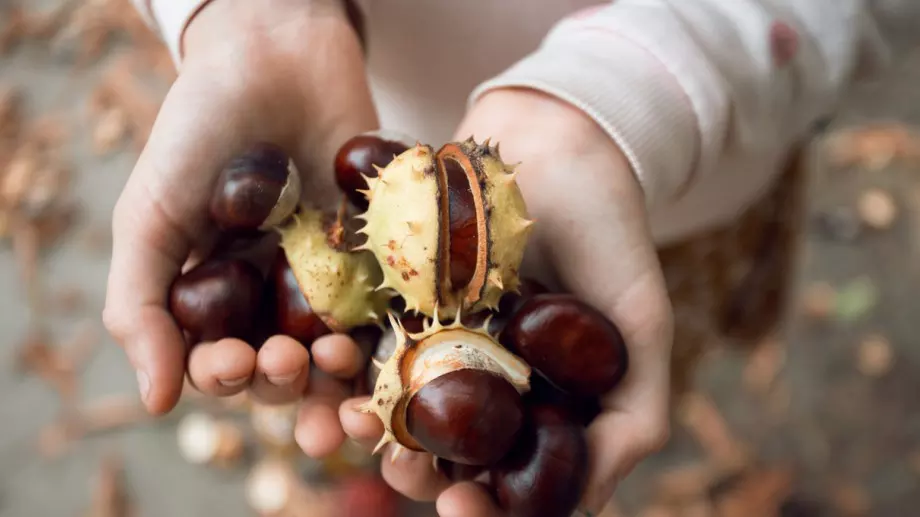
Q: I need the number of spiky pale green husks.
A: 3